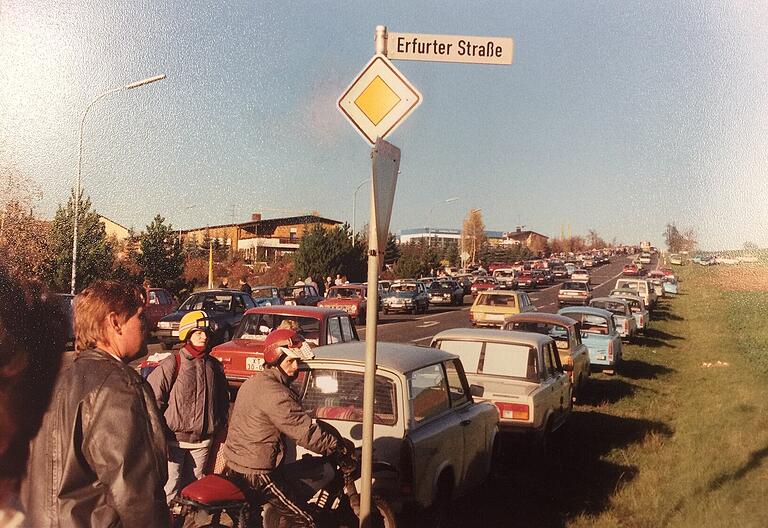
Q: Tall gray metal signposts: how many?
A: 1